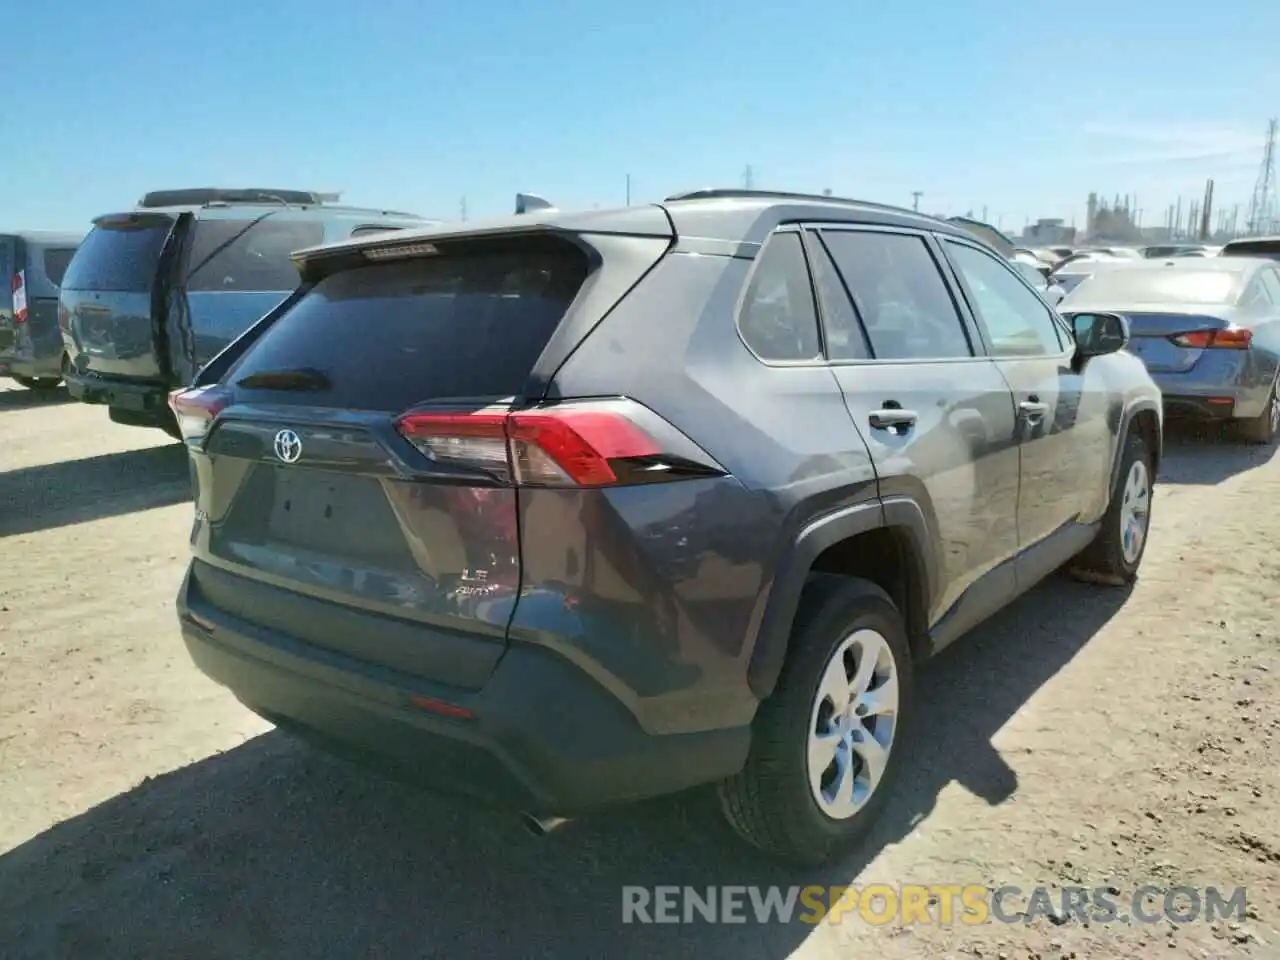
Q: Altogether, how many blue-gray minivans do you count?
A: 2